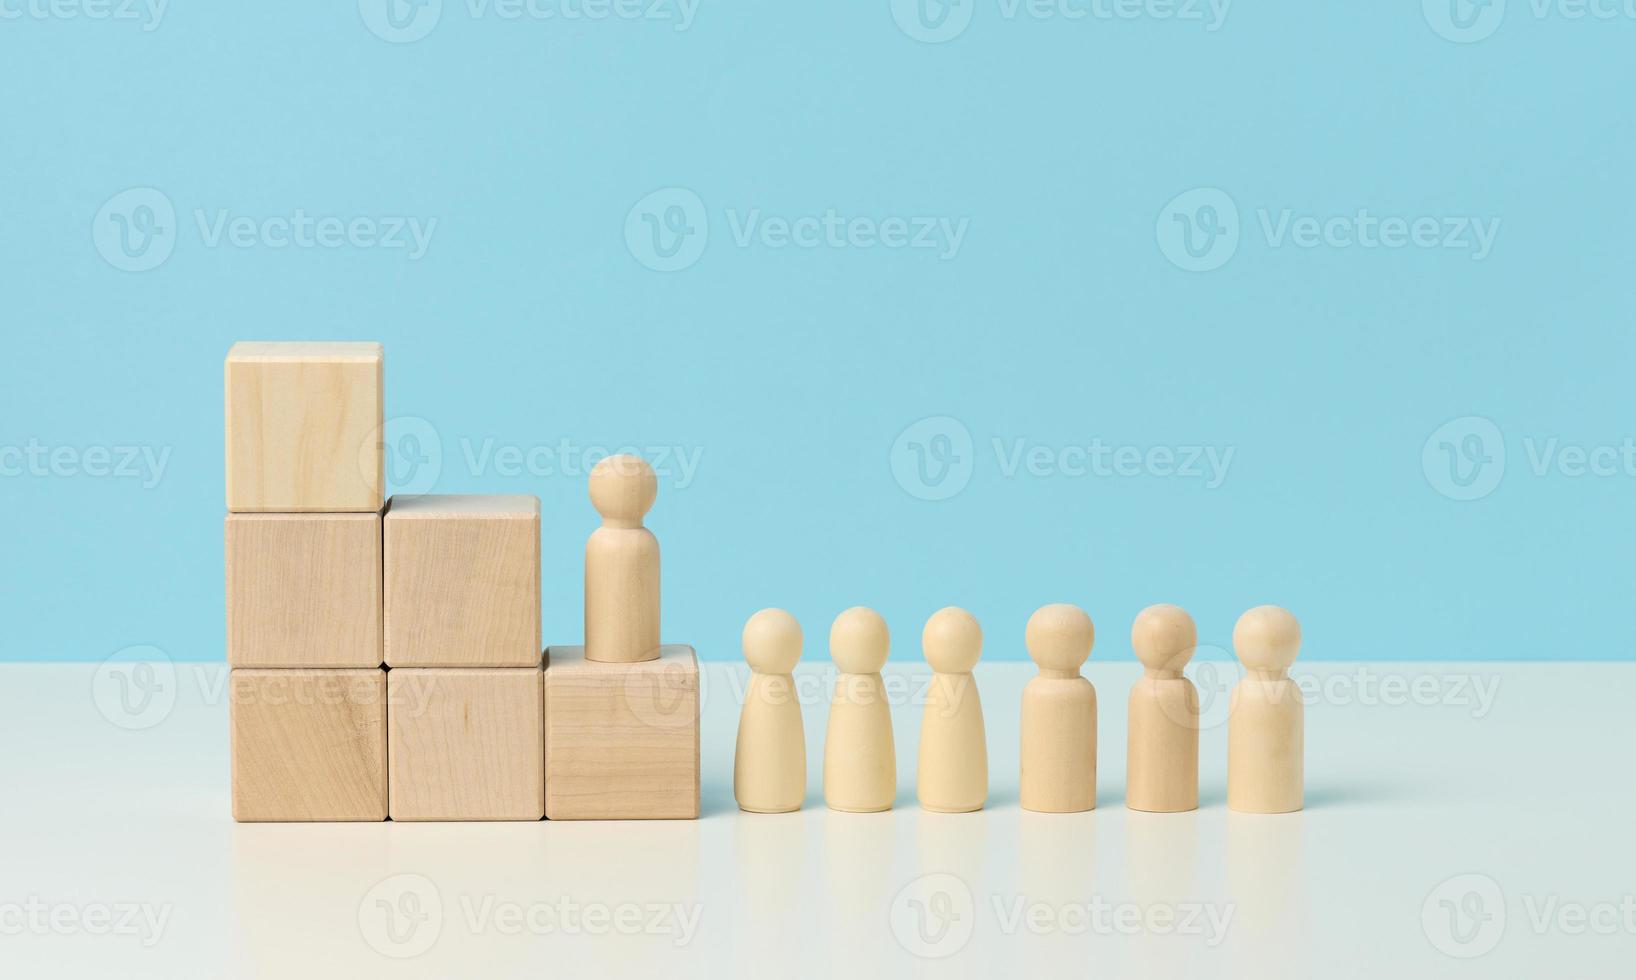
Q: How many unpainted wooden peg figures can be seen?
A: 7